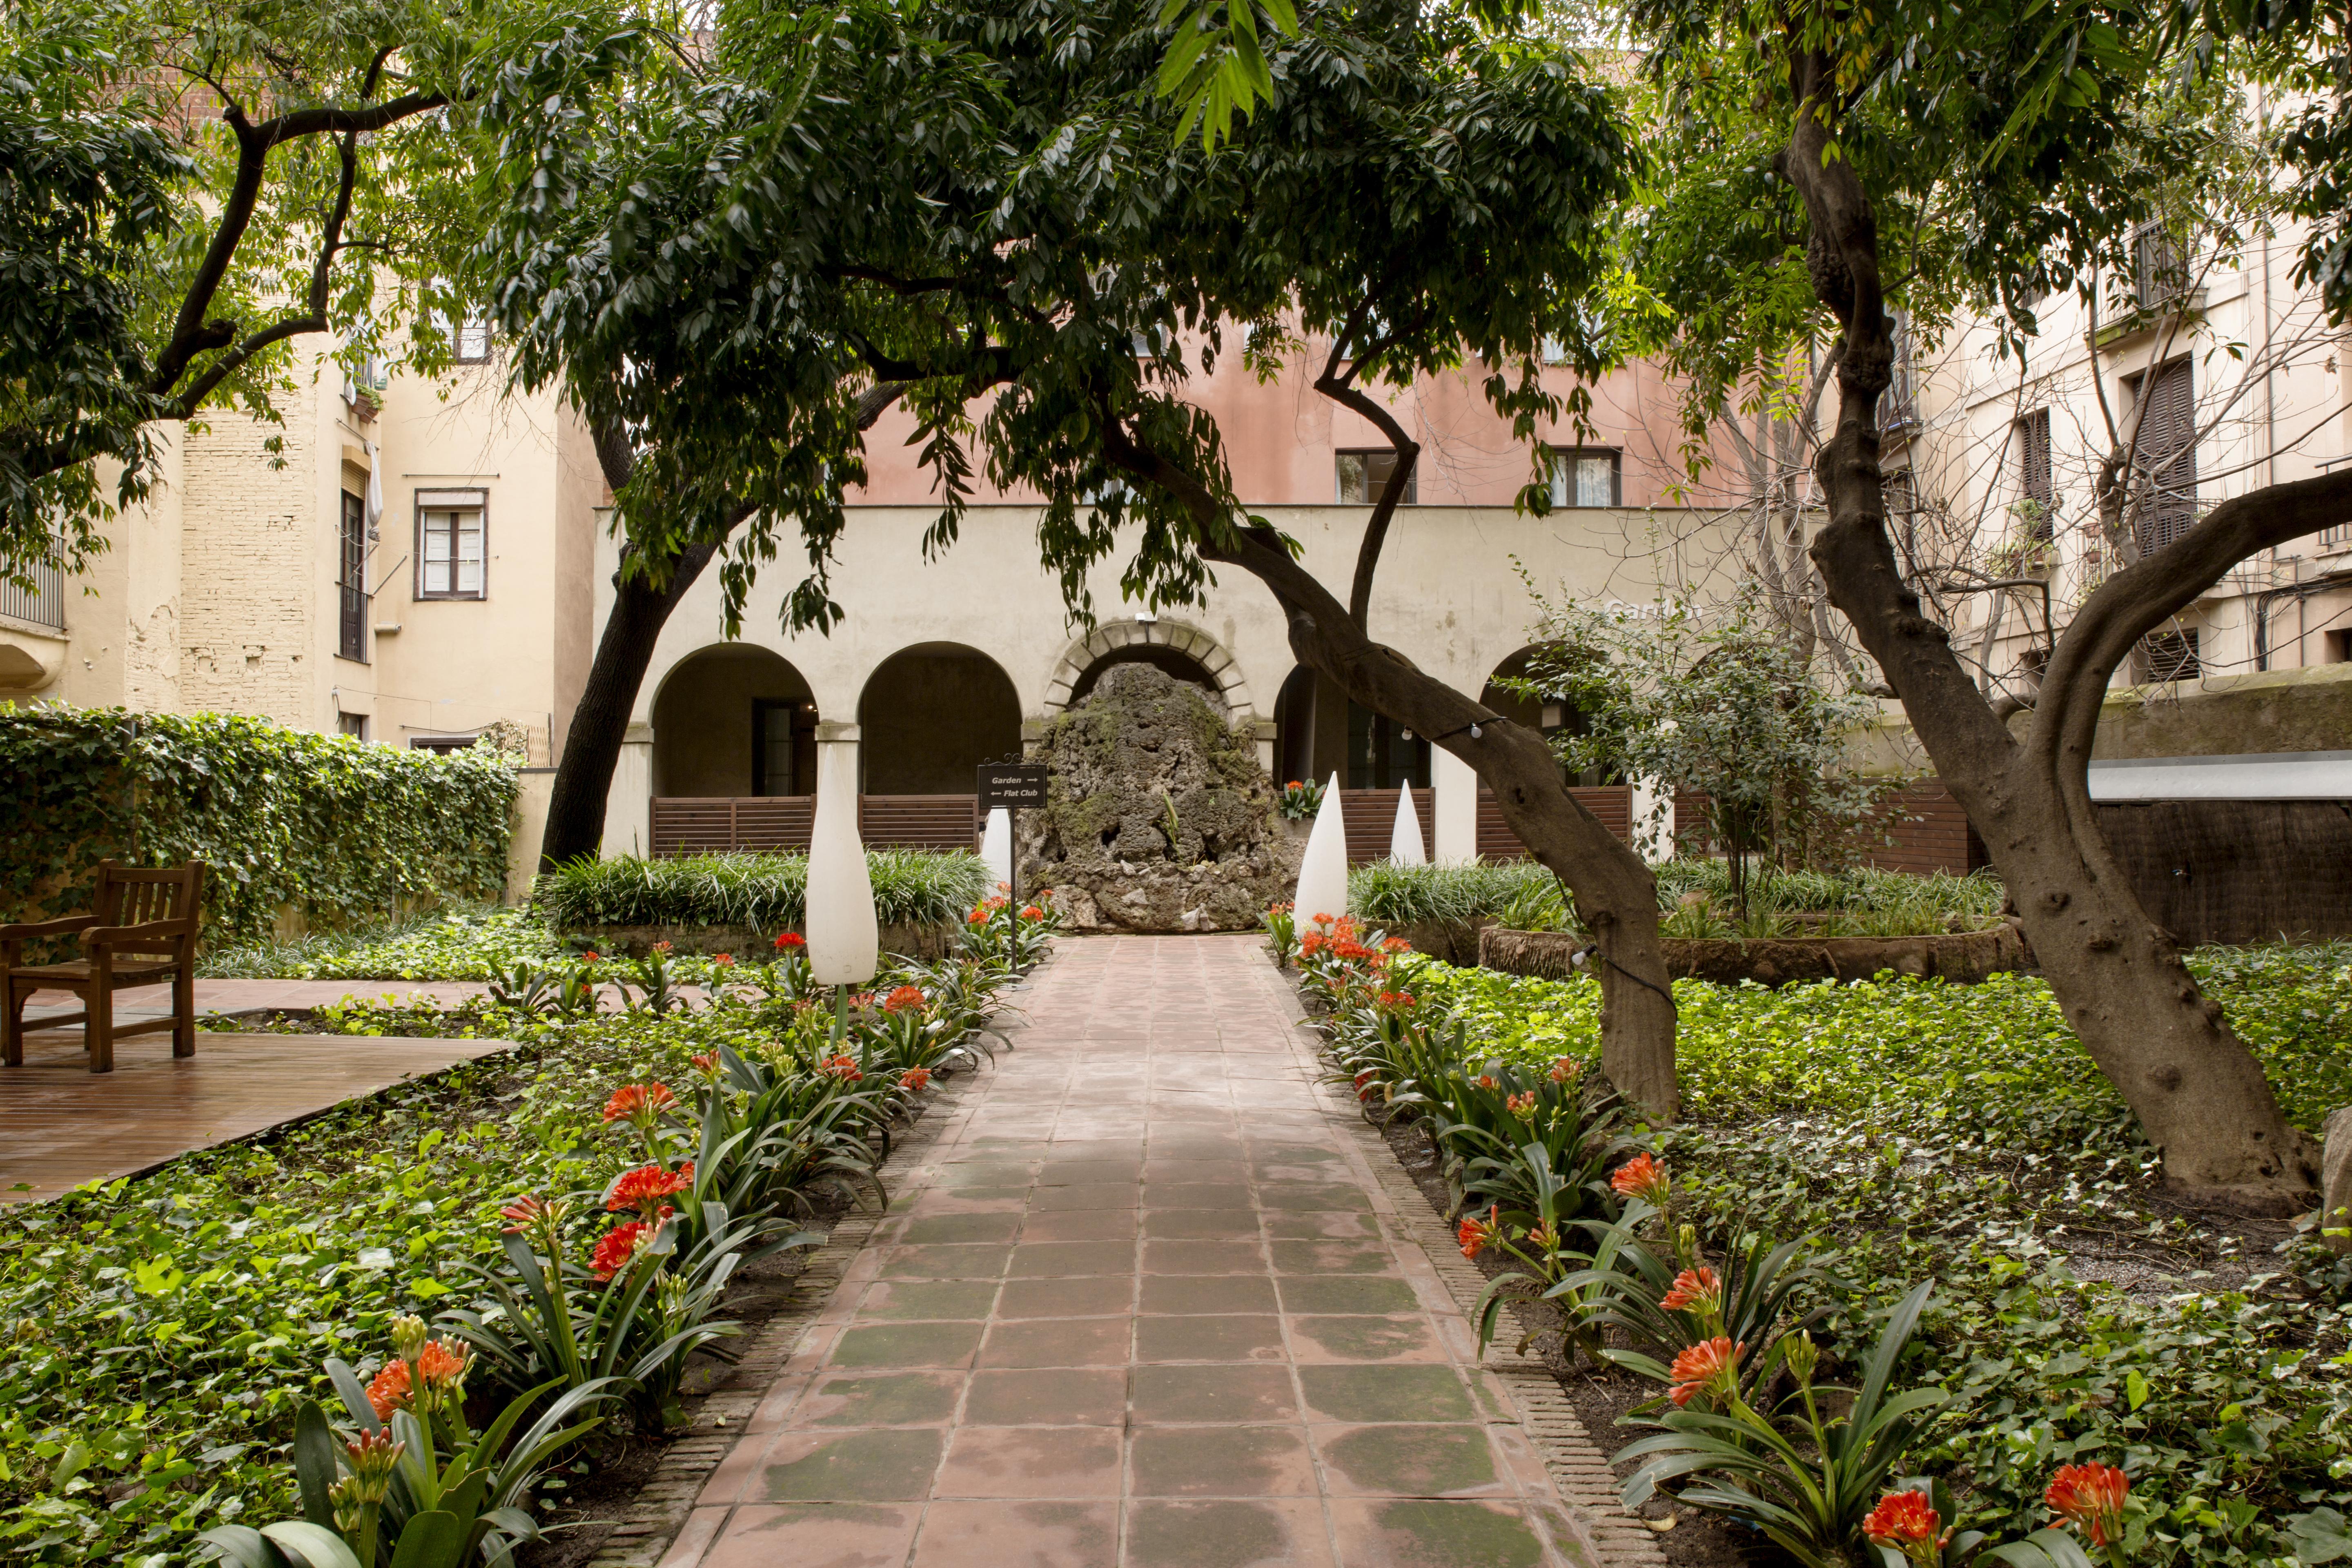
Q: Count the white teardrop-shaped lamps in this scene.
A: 4